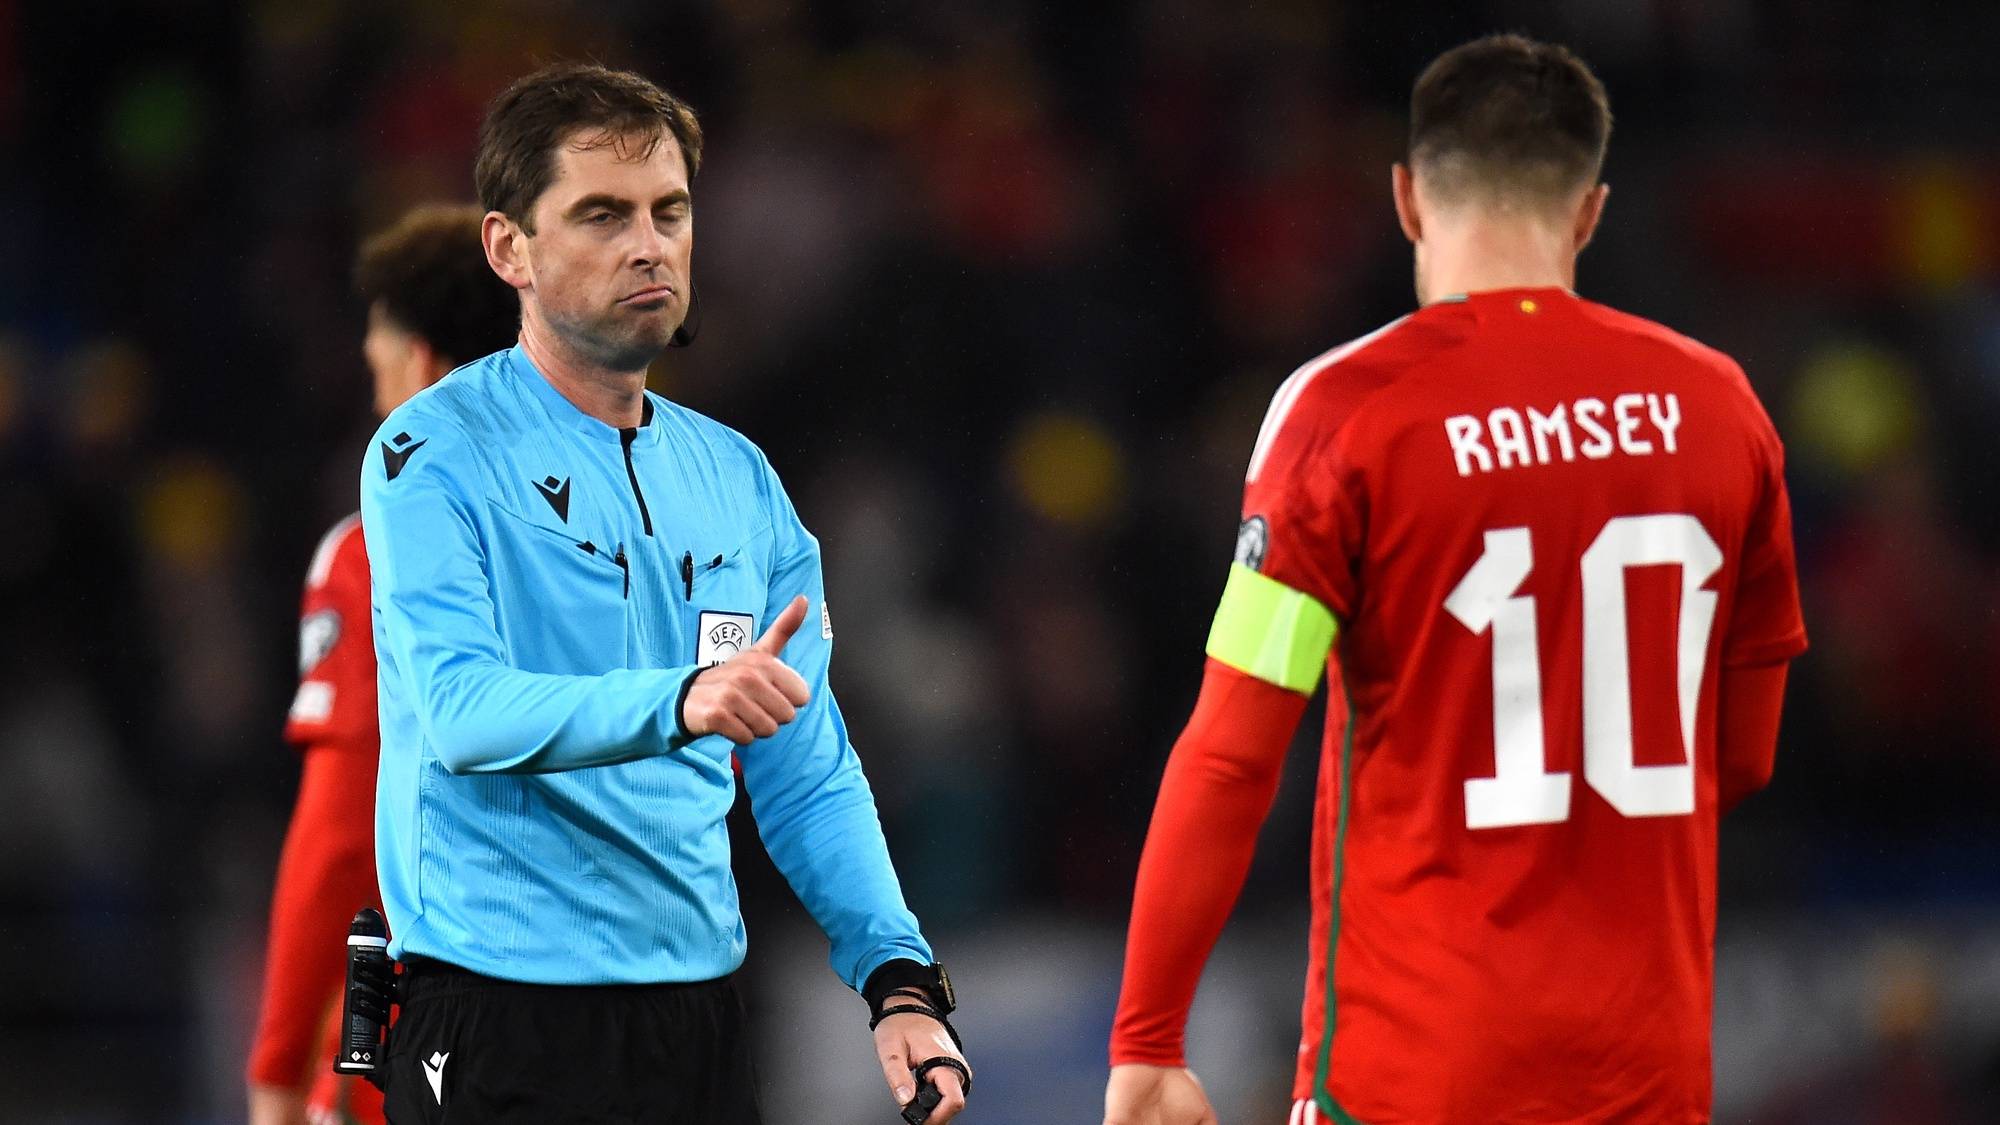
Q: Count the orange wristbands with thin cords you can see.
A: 0